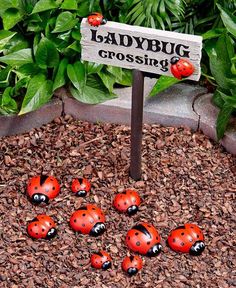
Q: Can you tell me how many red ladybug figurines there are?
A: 11